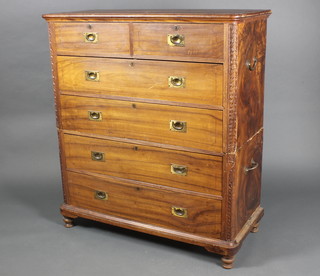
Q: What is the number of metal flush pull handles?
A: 10